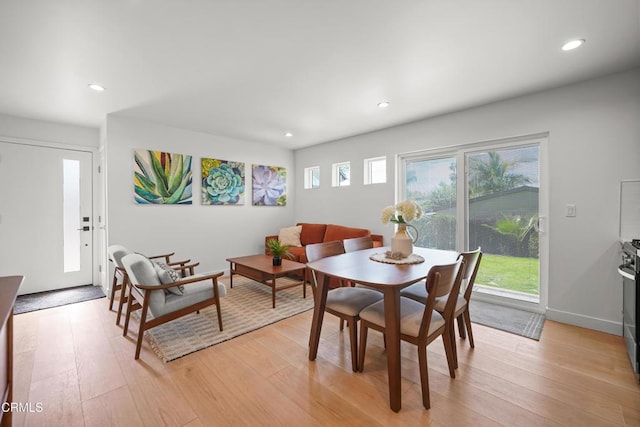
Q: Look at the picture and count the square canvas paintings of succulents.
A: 3